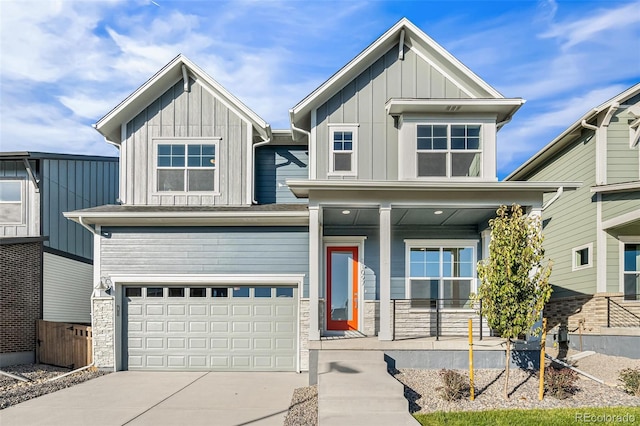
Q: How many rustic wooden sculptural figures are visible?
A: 0